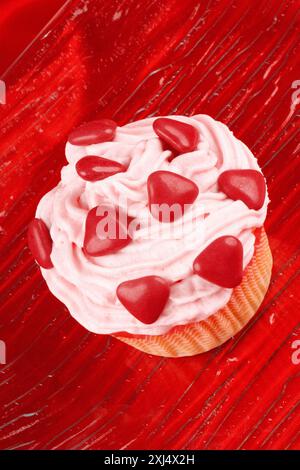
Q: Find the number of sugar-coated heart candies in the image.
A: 9